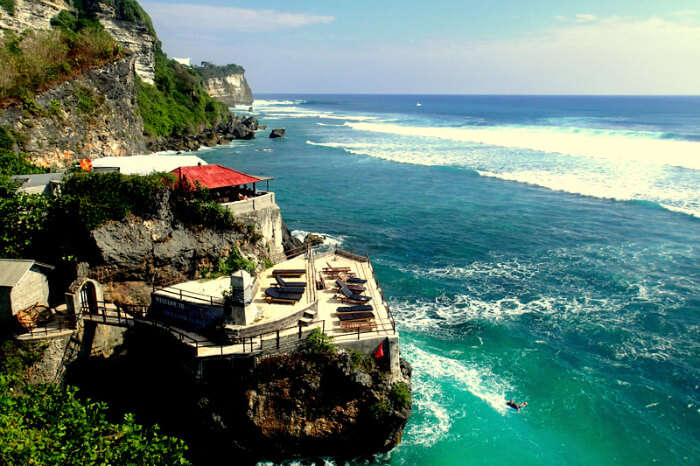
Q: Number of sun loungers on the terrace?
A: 12